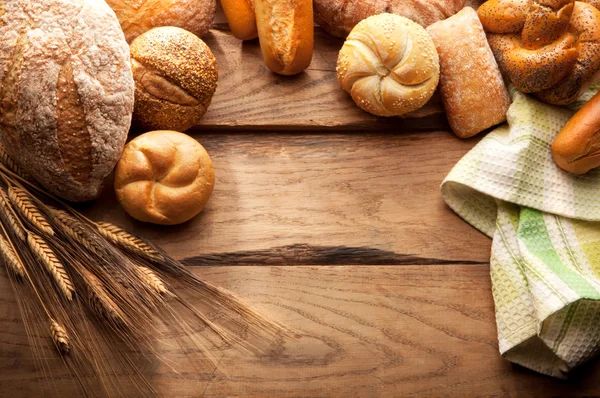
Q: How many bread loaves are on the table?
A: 11